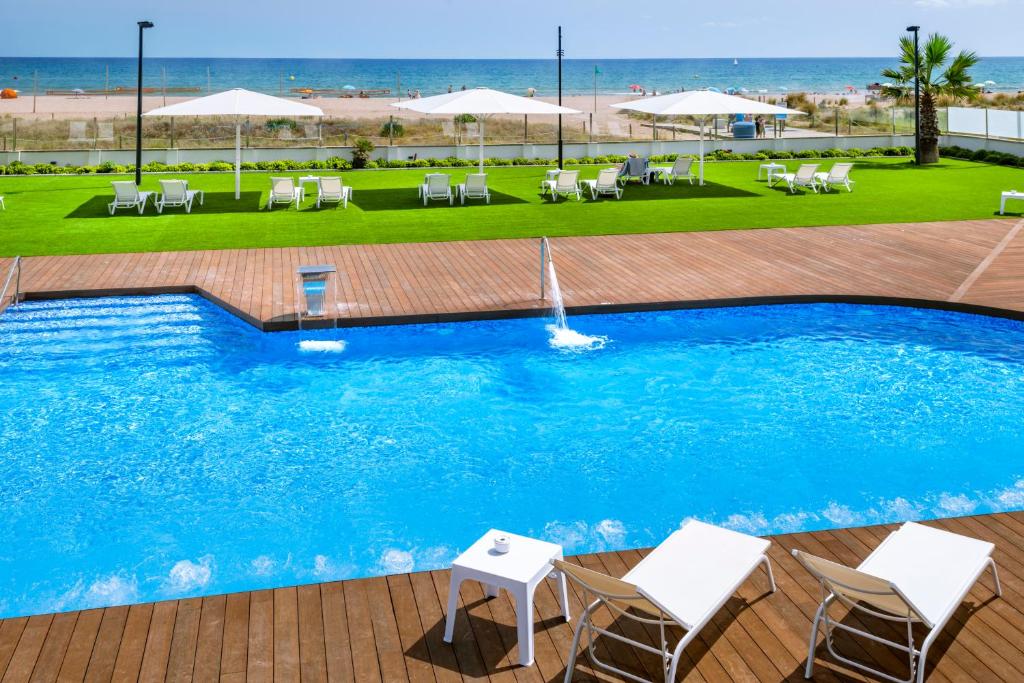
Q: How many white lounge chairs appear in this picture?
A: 14